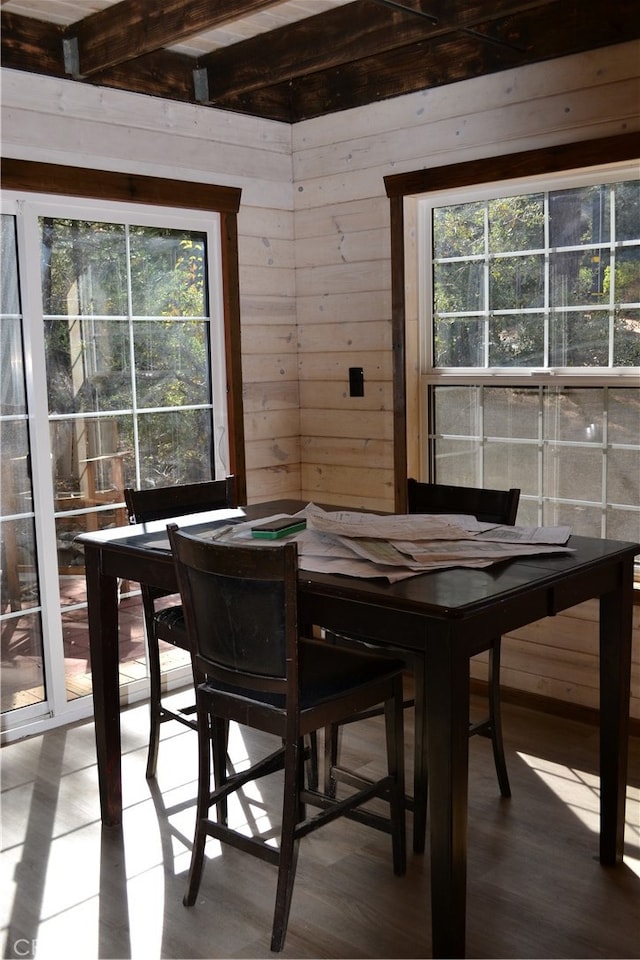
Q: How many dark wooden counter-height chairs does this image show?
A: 3